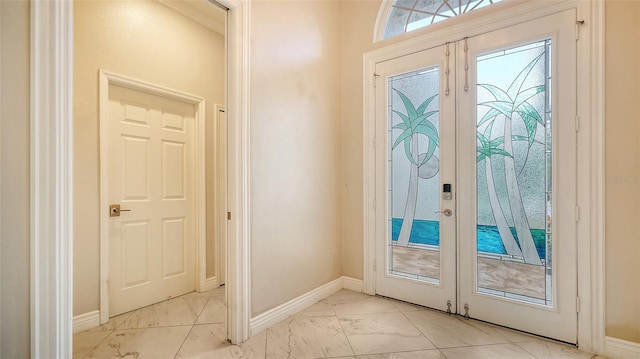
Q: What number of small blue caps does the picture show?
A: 0